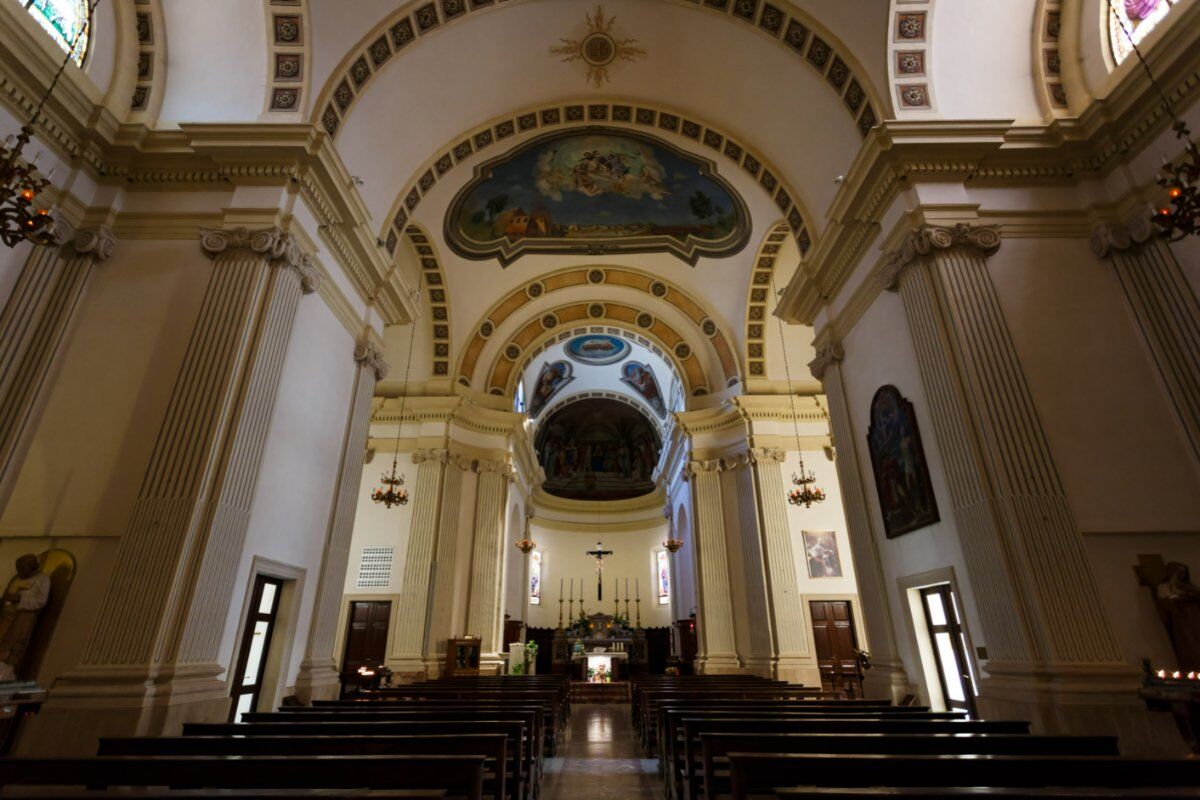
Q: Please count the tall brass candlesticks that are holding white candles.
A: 6